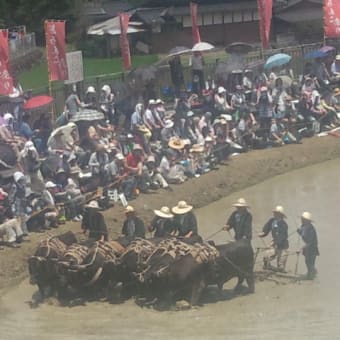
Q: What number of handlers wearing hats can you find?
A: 7